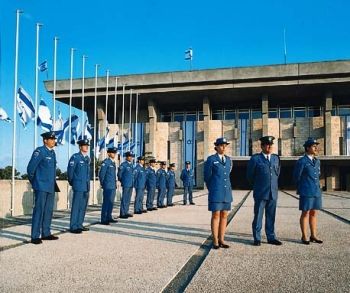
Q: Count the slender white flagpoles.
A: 11